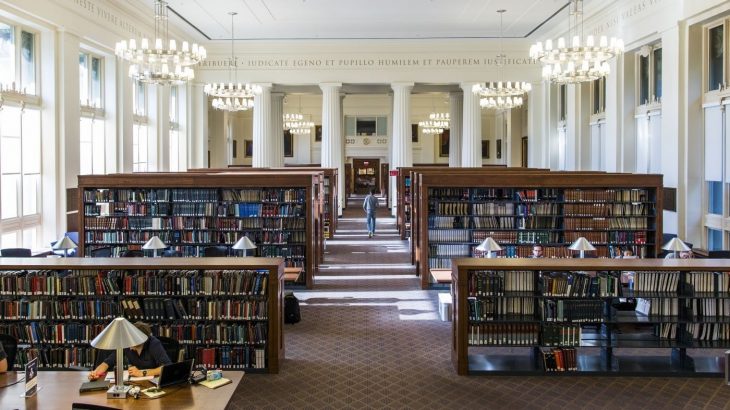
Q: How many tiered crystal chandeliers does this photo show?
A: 6